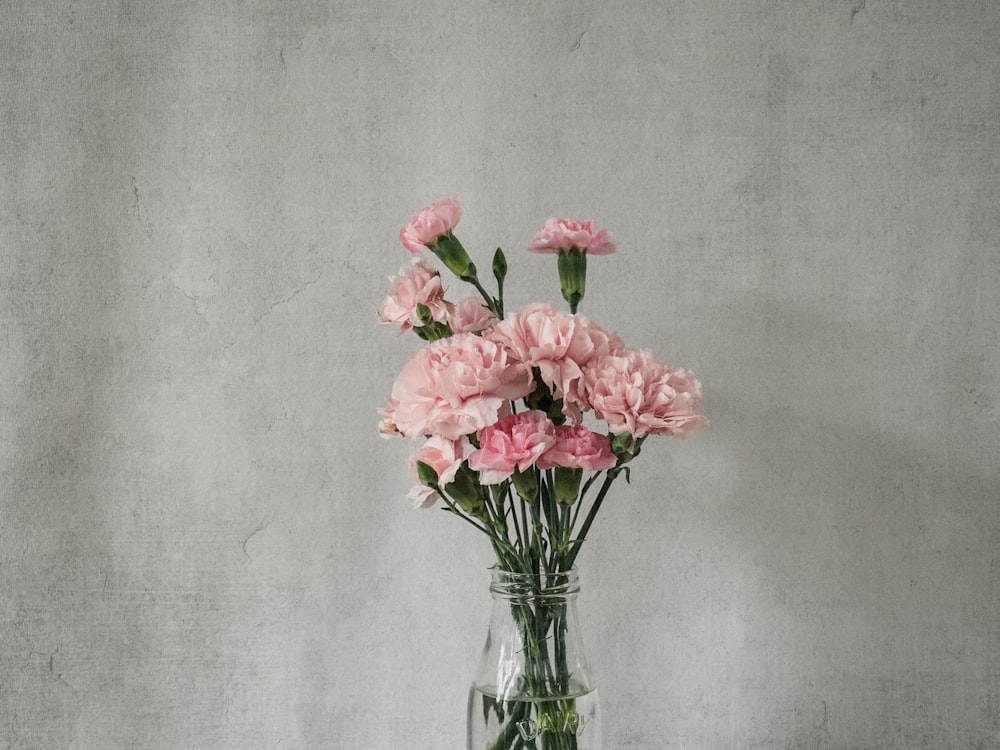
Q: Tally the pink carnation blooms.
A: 10